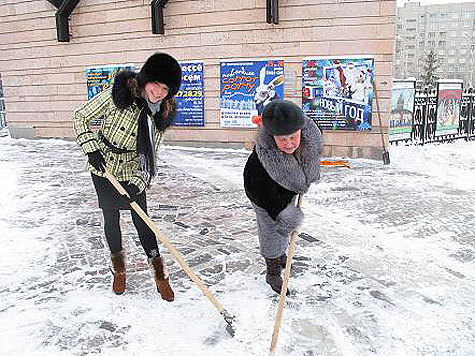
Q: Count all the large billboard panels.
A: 4